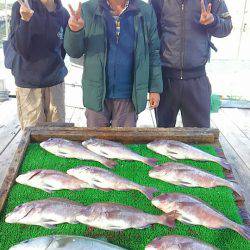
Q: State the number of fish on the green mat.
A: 11